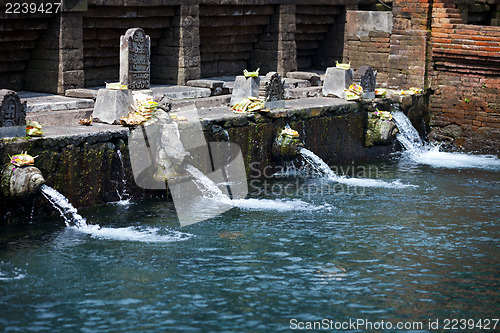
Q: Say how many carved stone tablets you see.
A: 4